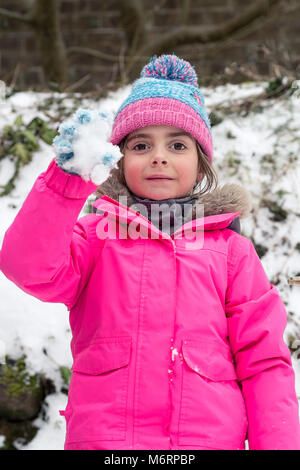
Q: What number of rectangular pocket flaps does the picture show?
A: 2